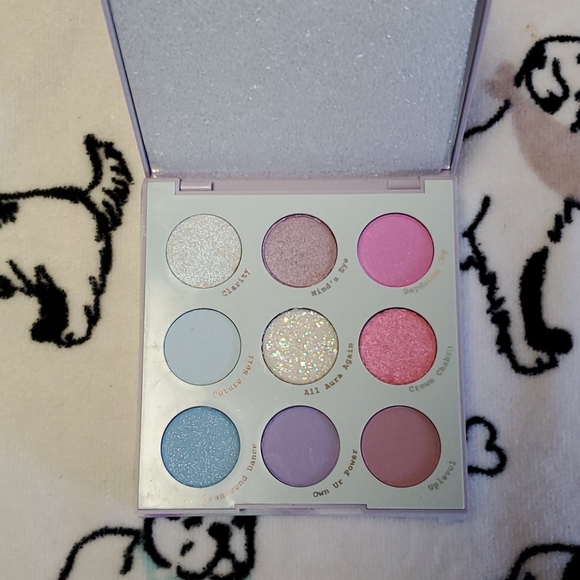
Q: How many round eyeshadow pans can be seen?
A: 9